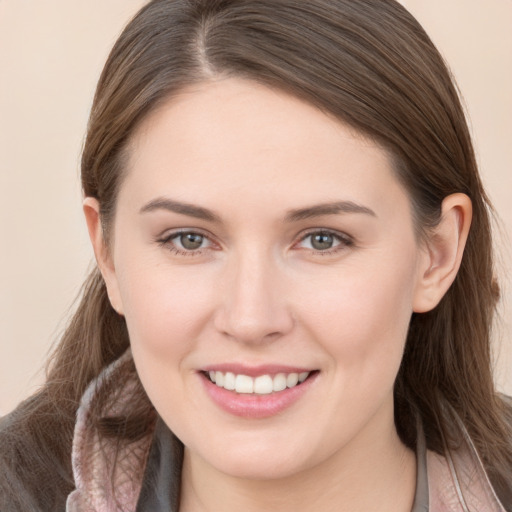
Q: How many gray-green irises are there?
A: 2